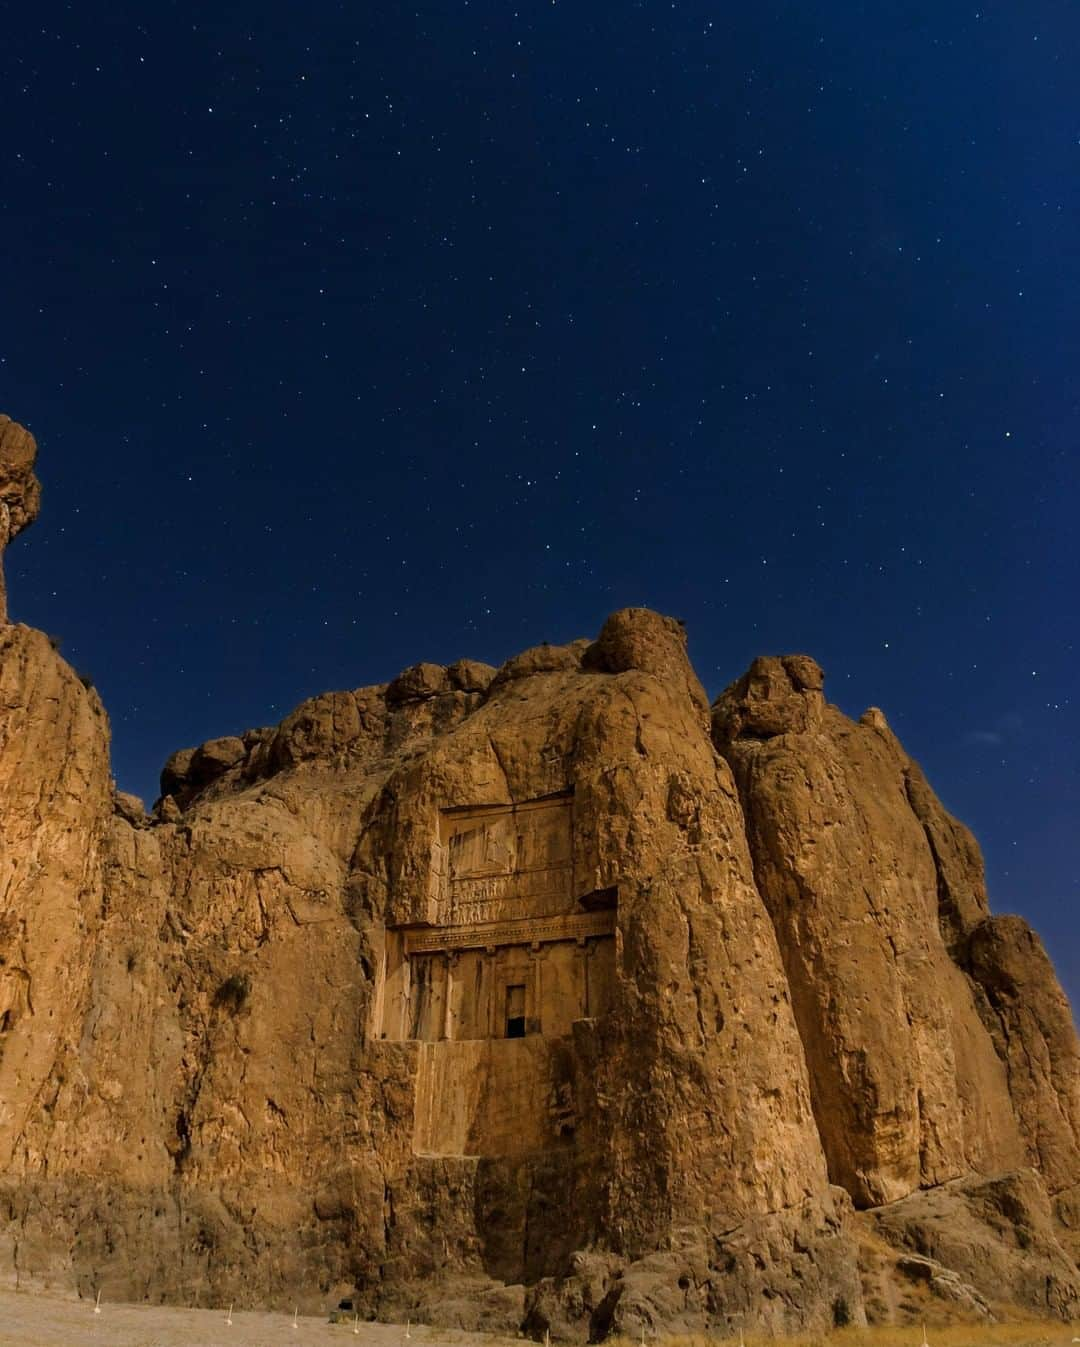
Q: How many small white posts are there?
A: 9